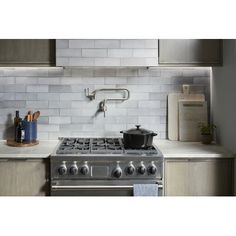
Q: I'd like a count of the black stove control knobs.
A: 7